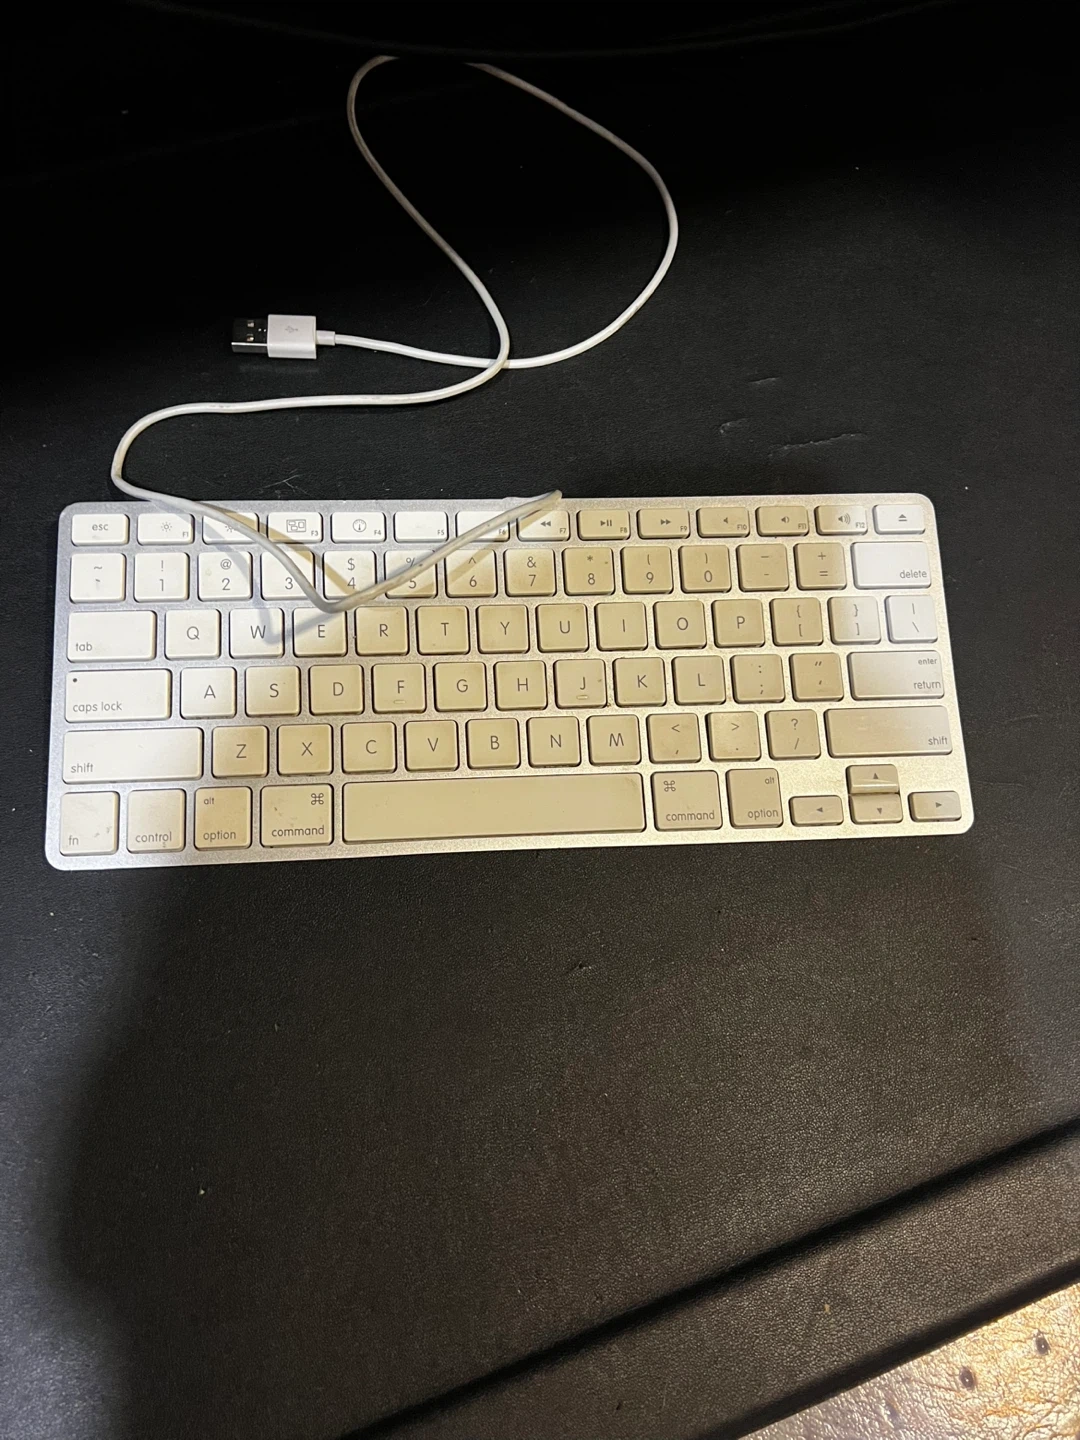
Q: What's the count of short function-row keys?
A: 14